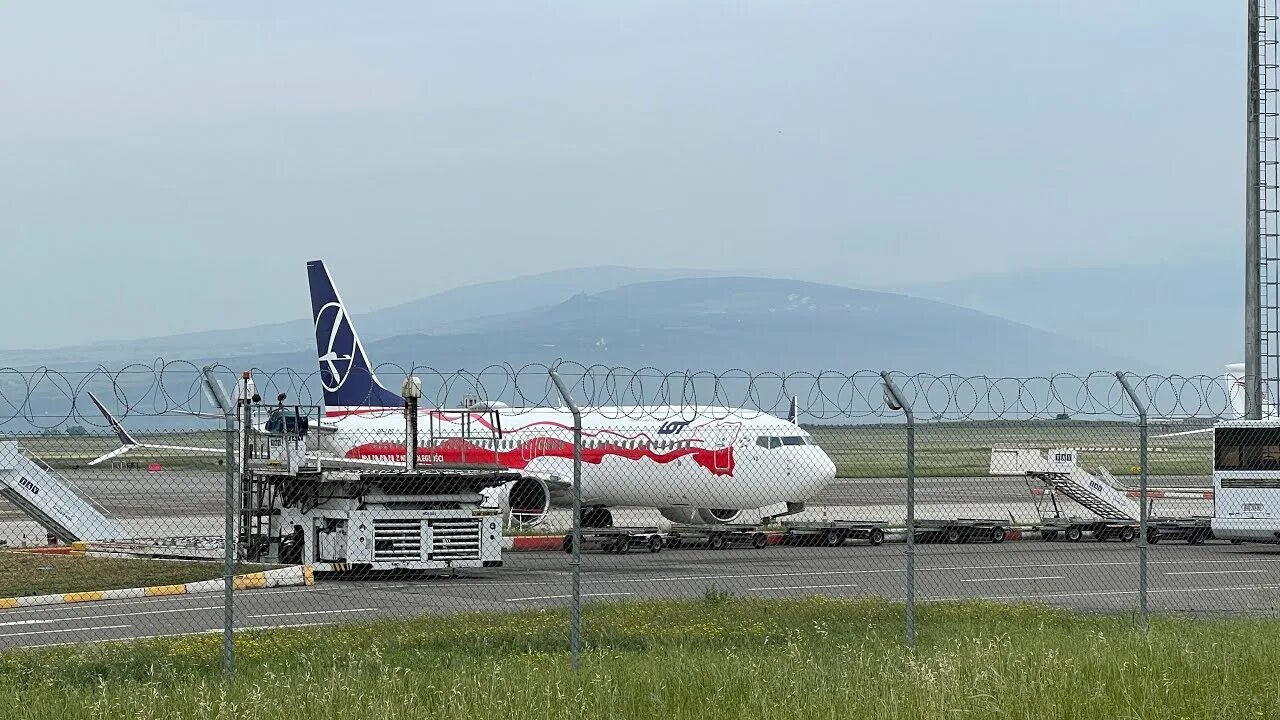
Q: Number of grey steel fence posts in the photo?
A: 4